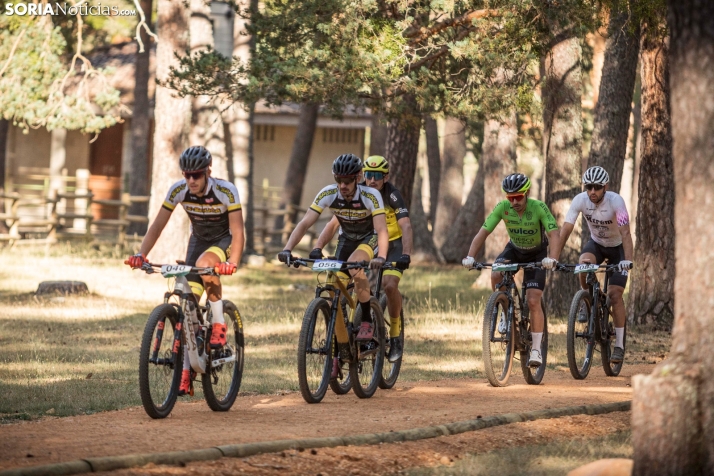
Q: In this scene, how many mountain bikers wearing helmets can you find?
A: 5